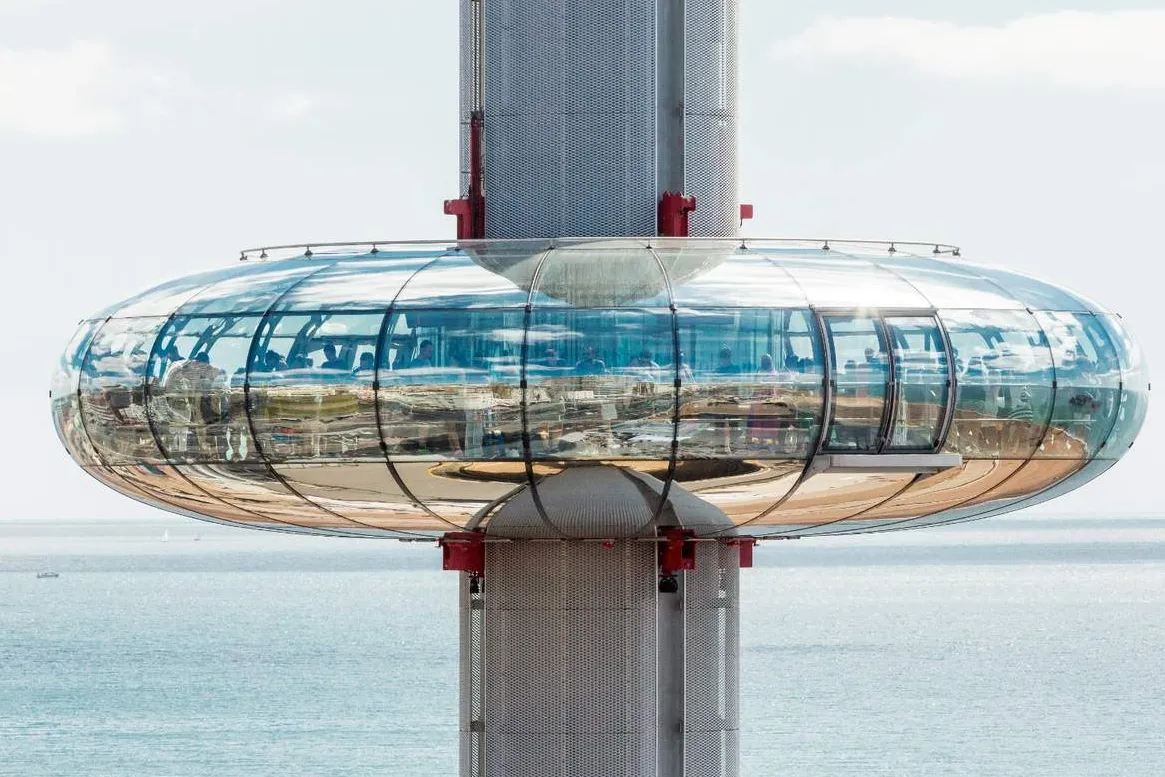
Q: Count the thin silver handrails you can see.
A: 1